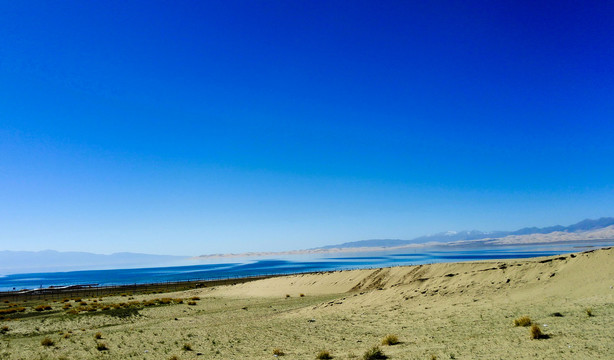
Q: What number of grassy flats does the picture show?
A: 1